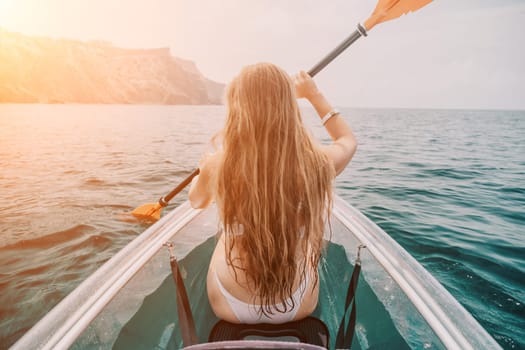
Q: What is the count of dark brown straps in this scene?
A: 2